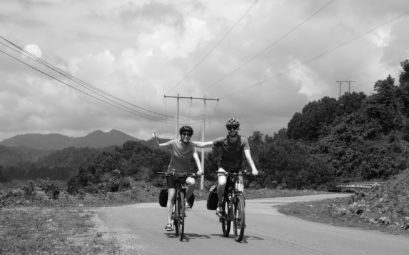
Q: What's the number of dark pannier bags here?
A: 3